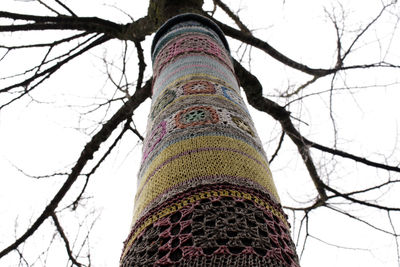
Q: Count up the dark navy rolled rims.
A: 1